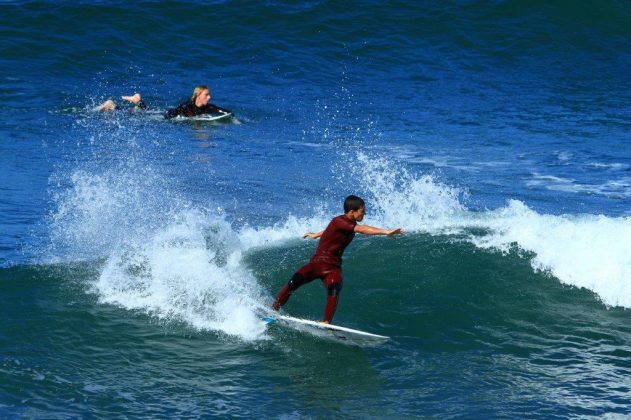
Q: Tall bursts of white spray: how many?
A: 2